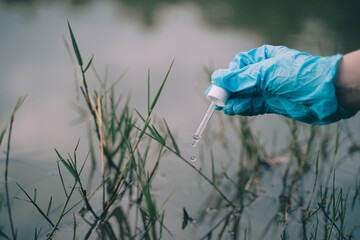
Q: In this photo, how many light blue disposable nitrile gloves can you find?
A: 1